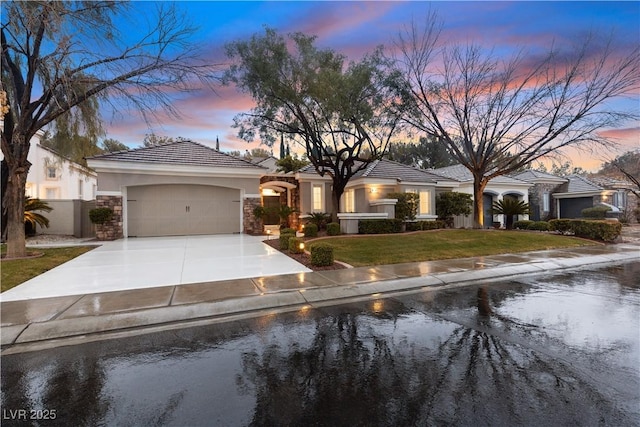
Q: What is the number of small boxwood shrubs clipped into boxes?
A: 6